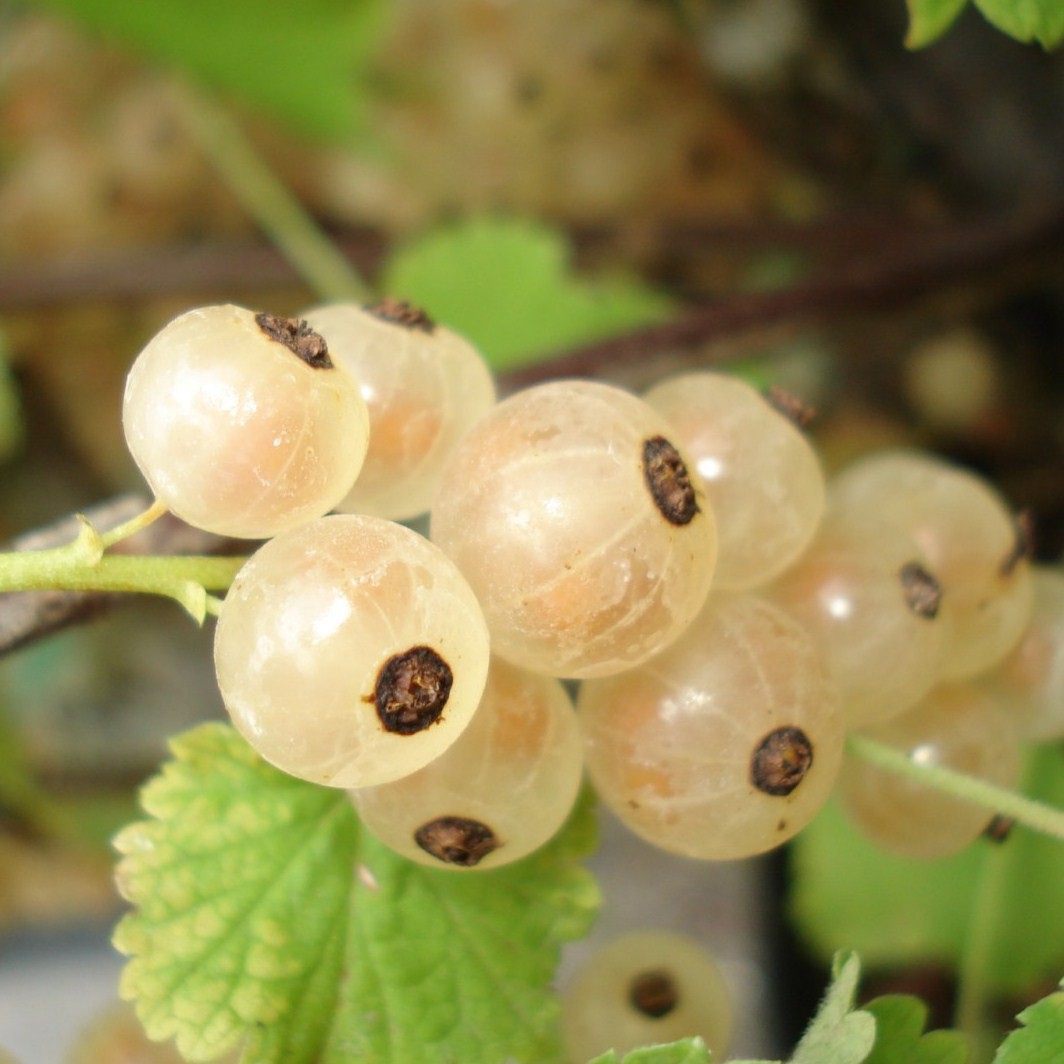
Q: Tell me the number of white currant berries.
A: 12